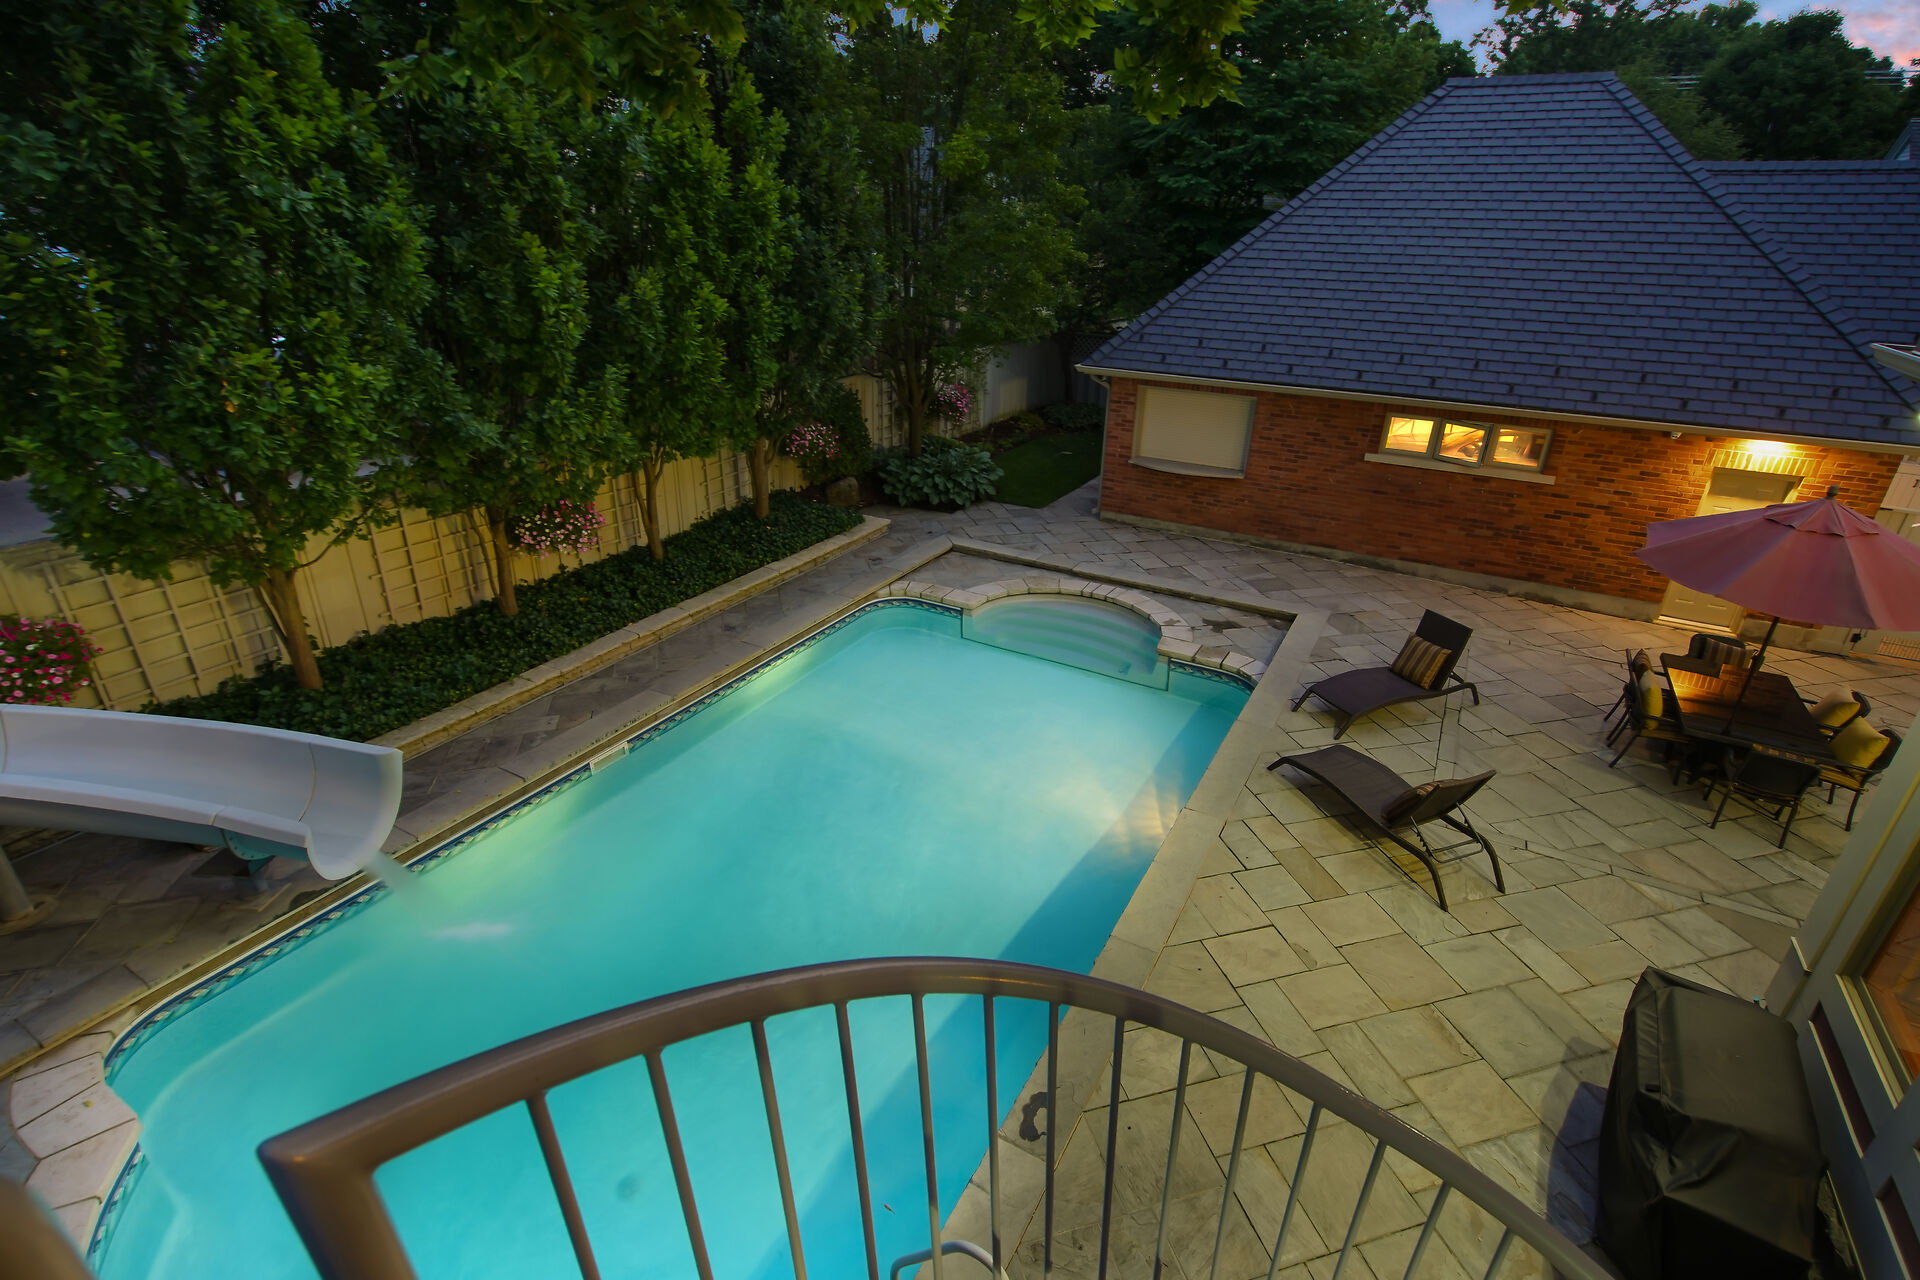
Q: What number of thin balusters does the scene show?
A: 14